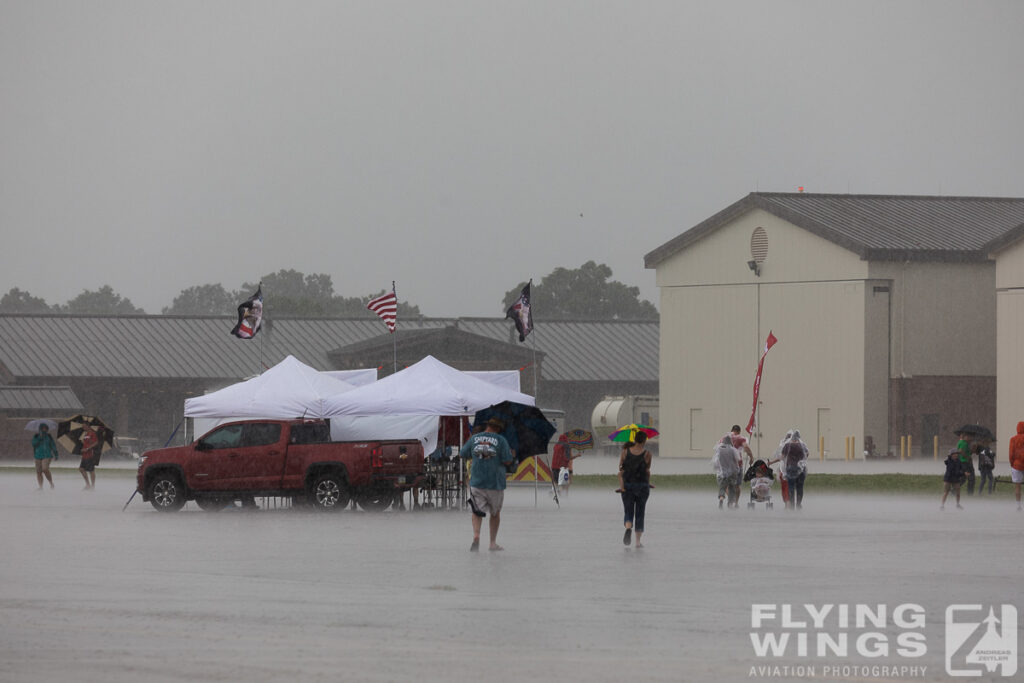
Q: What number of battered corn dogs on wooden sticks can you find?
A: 0